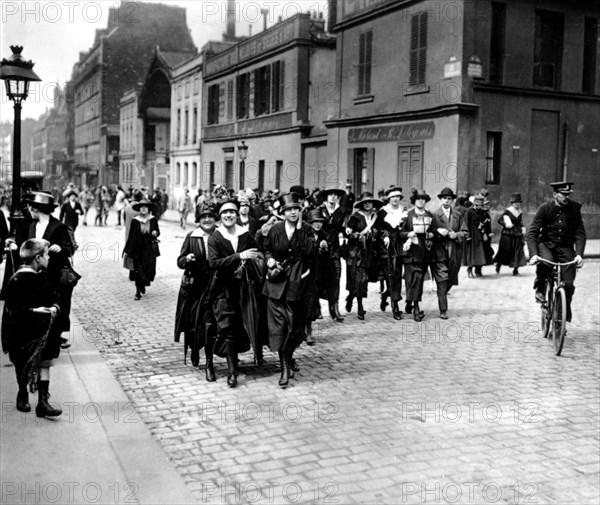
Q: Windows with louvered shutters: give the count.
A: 2